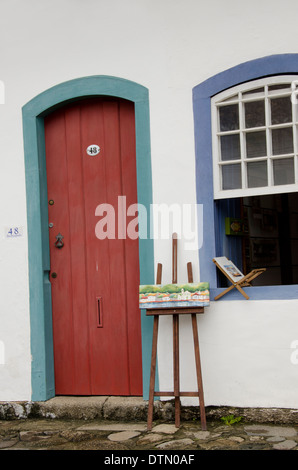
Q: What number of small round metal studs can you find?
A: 3